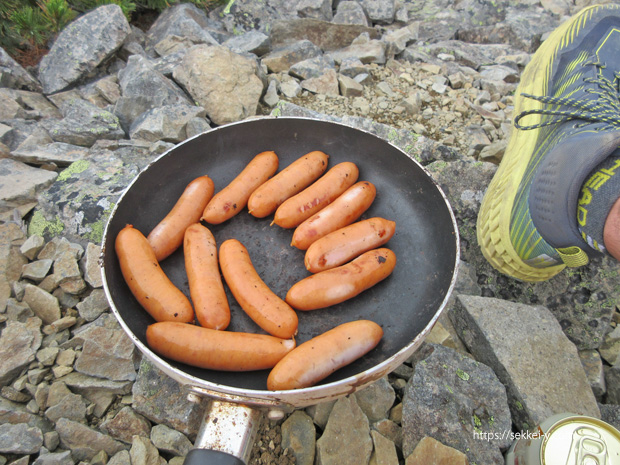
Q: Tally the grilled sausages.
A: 12